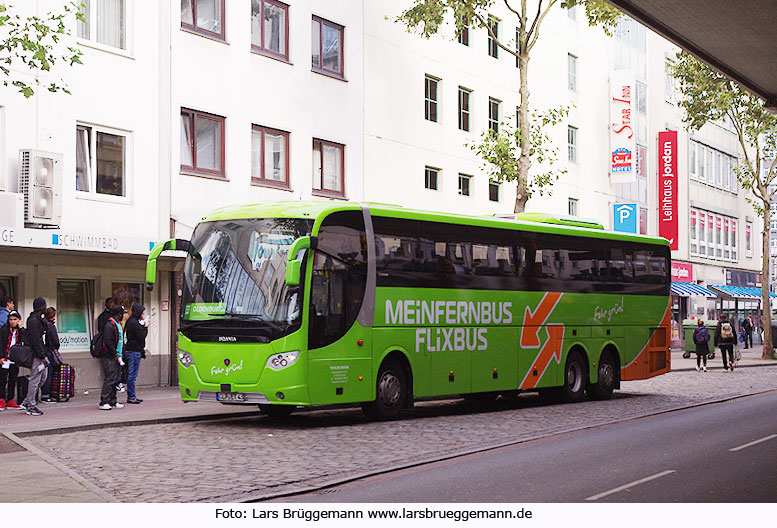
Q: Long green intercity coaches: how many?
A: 1